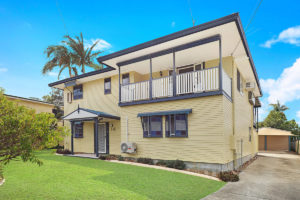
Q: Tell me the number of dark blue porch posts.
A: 2